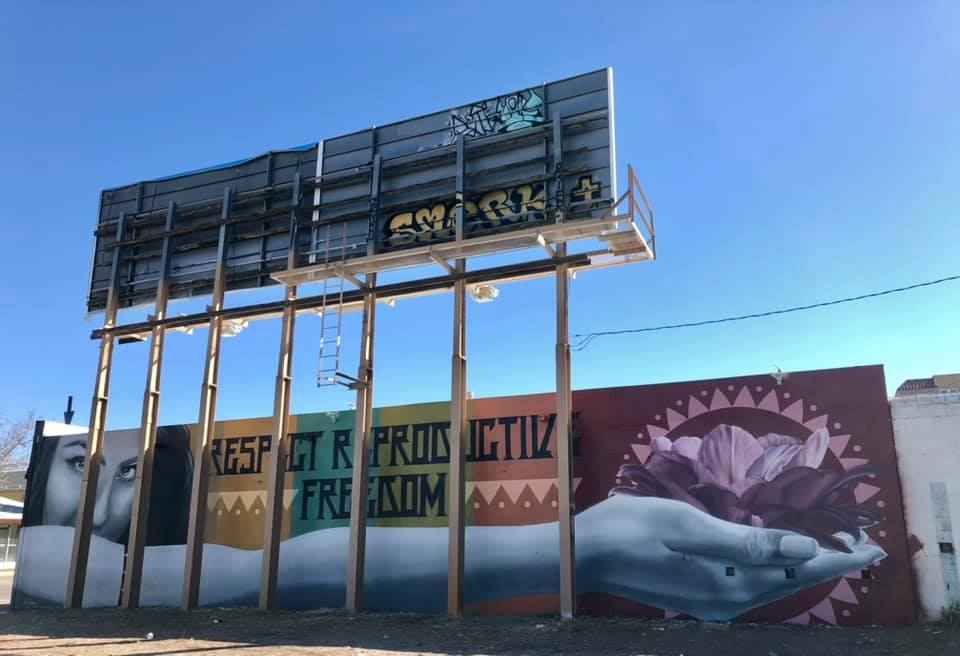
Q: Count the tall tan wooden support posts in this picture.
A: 7